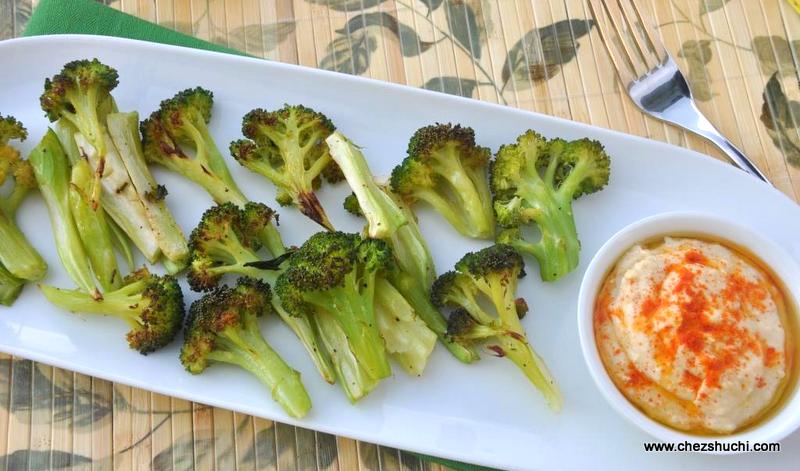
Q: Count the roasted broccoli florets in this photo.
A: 11